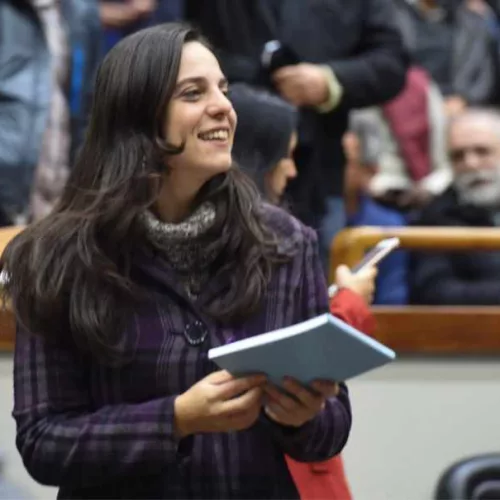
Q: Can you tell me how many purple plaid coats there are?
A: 1